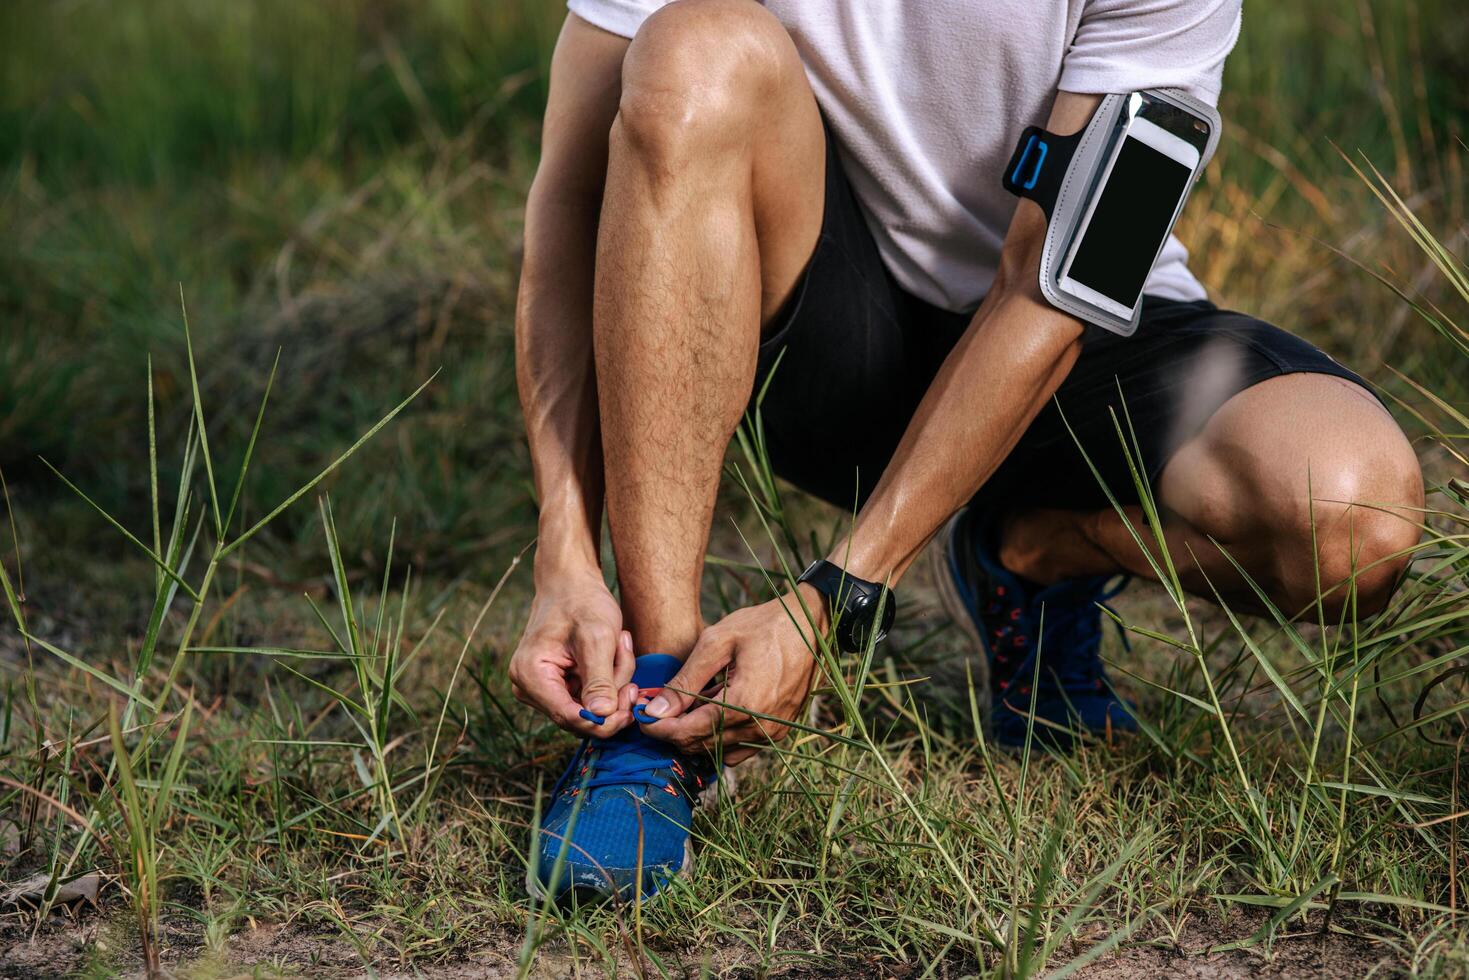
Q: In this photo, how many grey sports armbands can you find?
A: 1